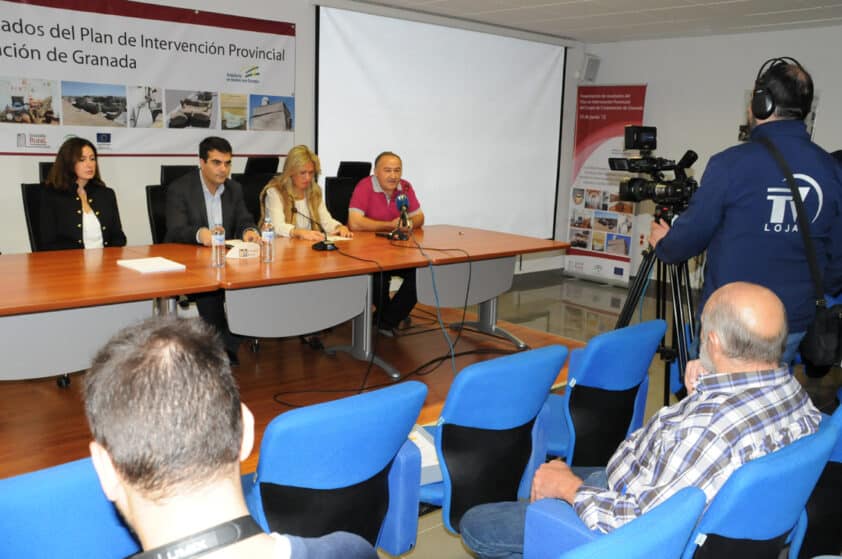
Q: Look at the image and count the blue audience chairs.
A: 7